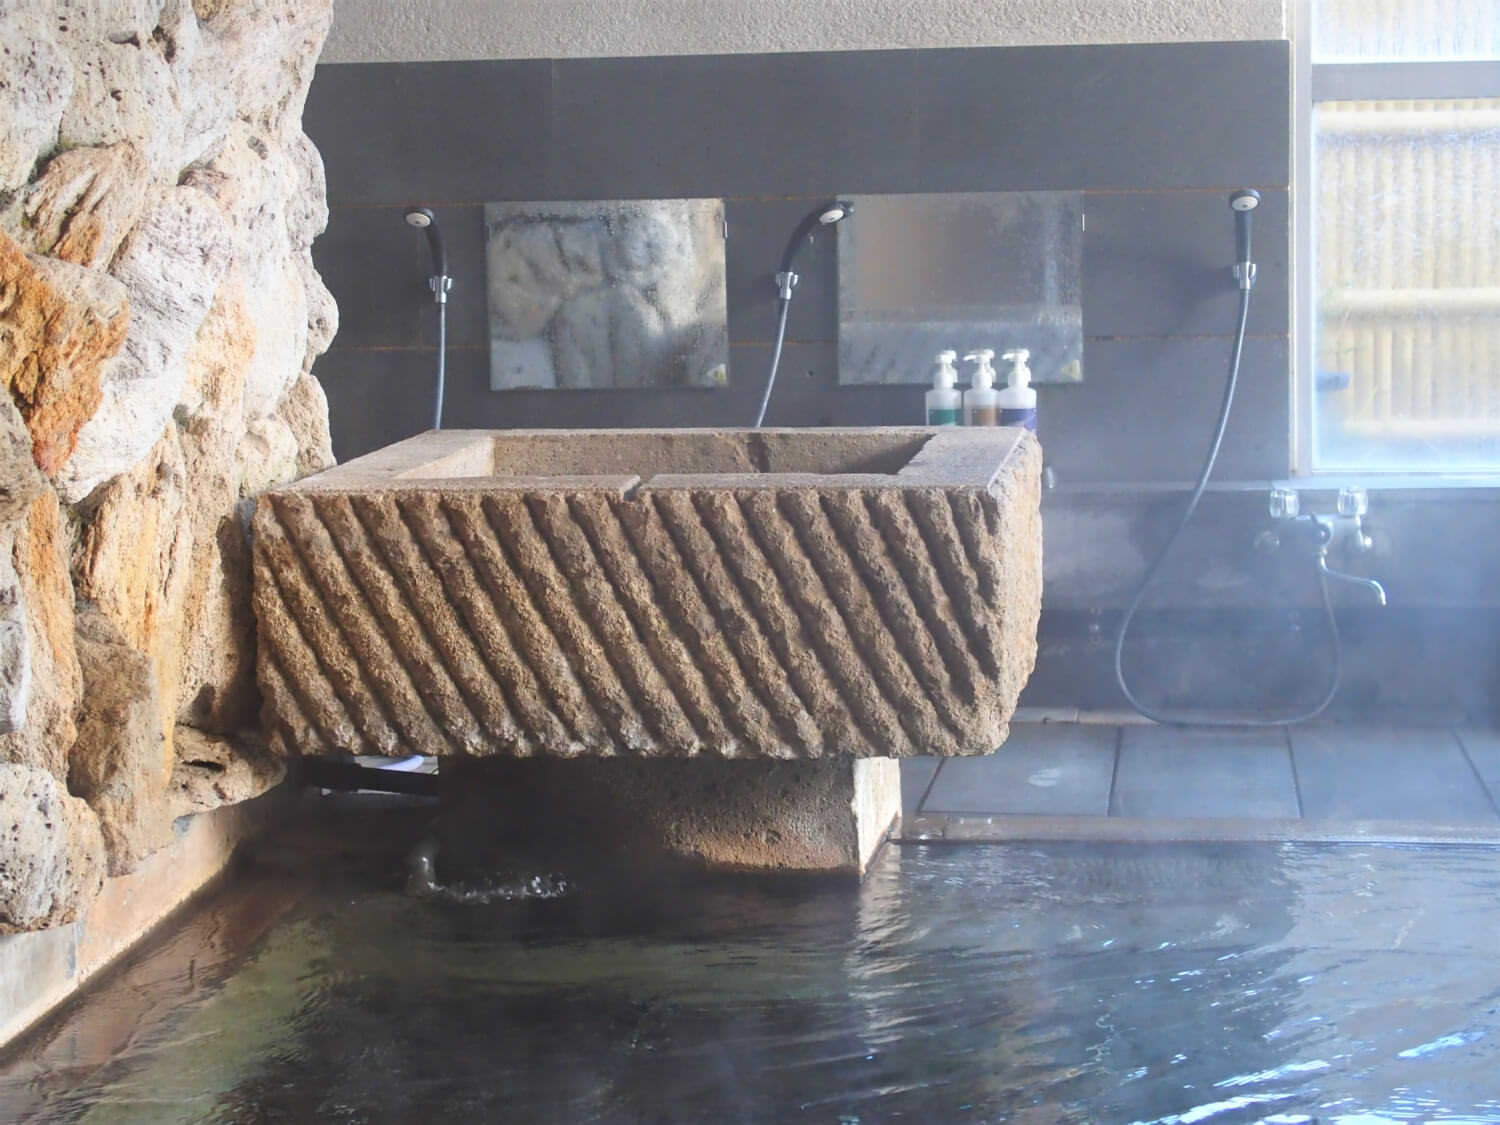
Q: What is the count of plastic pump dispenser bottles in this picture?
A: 3